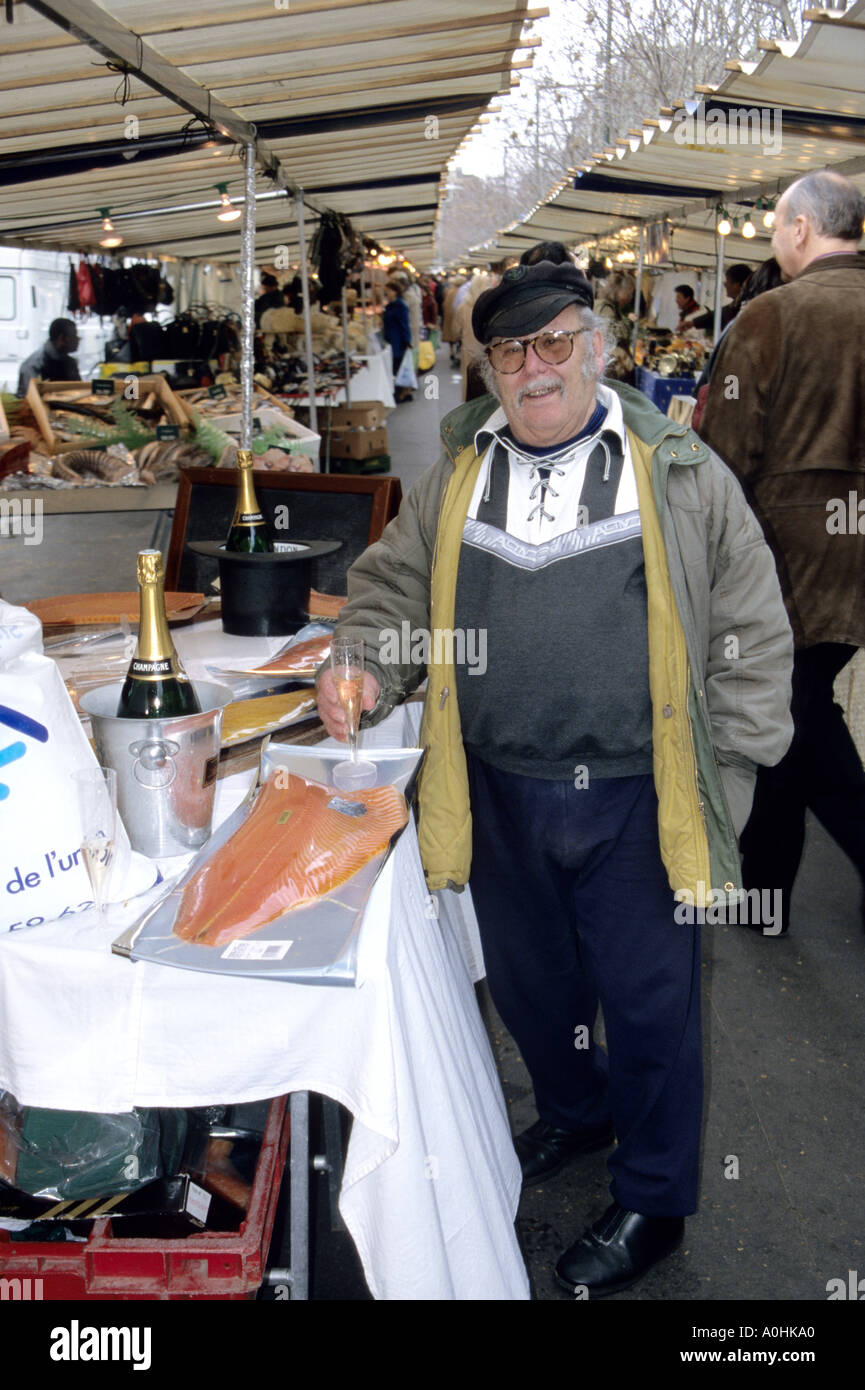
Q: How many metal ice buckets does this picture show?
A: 1